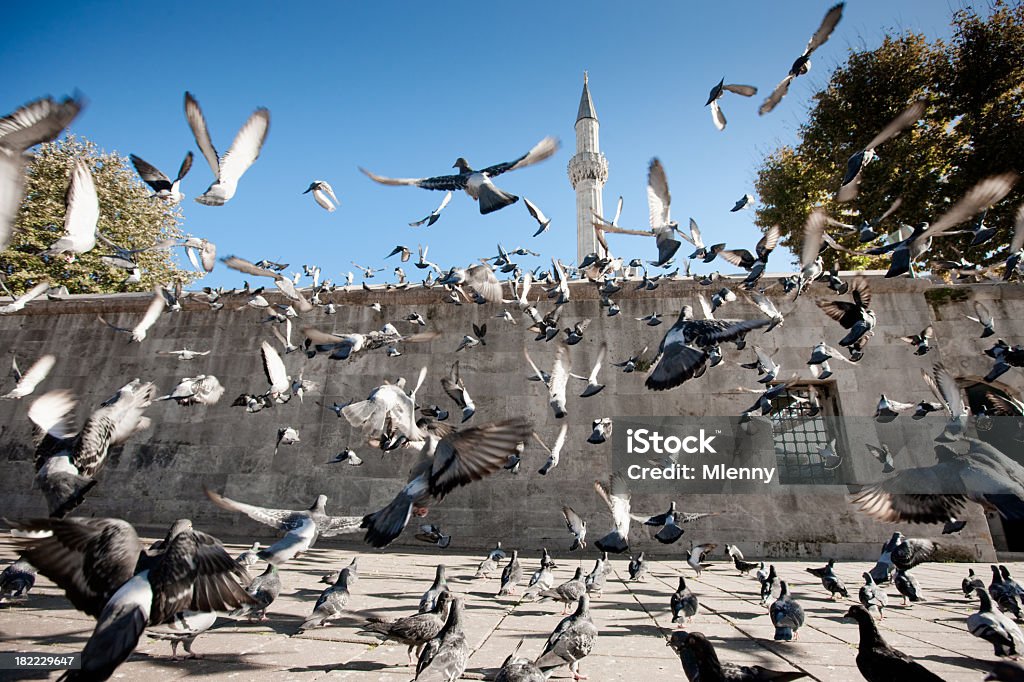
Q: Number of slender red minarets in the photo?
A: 0